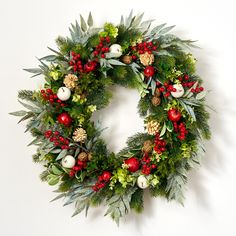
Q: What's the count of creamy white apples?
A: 5